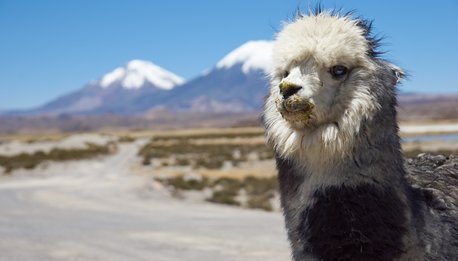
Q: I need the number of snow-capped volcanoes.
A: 2